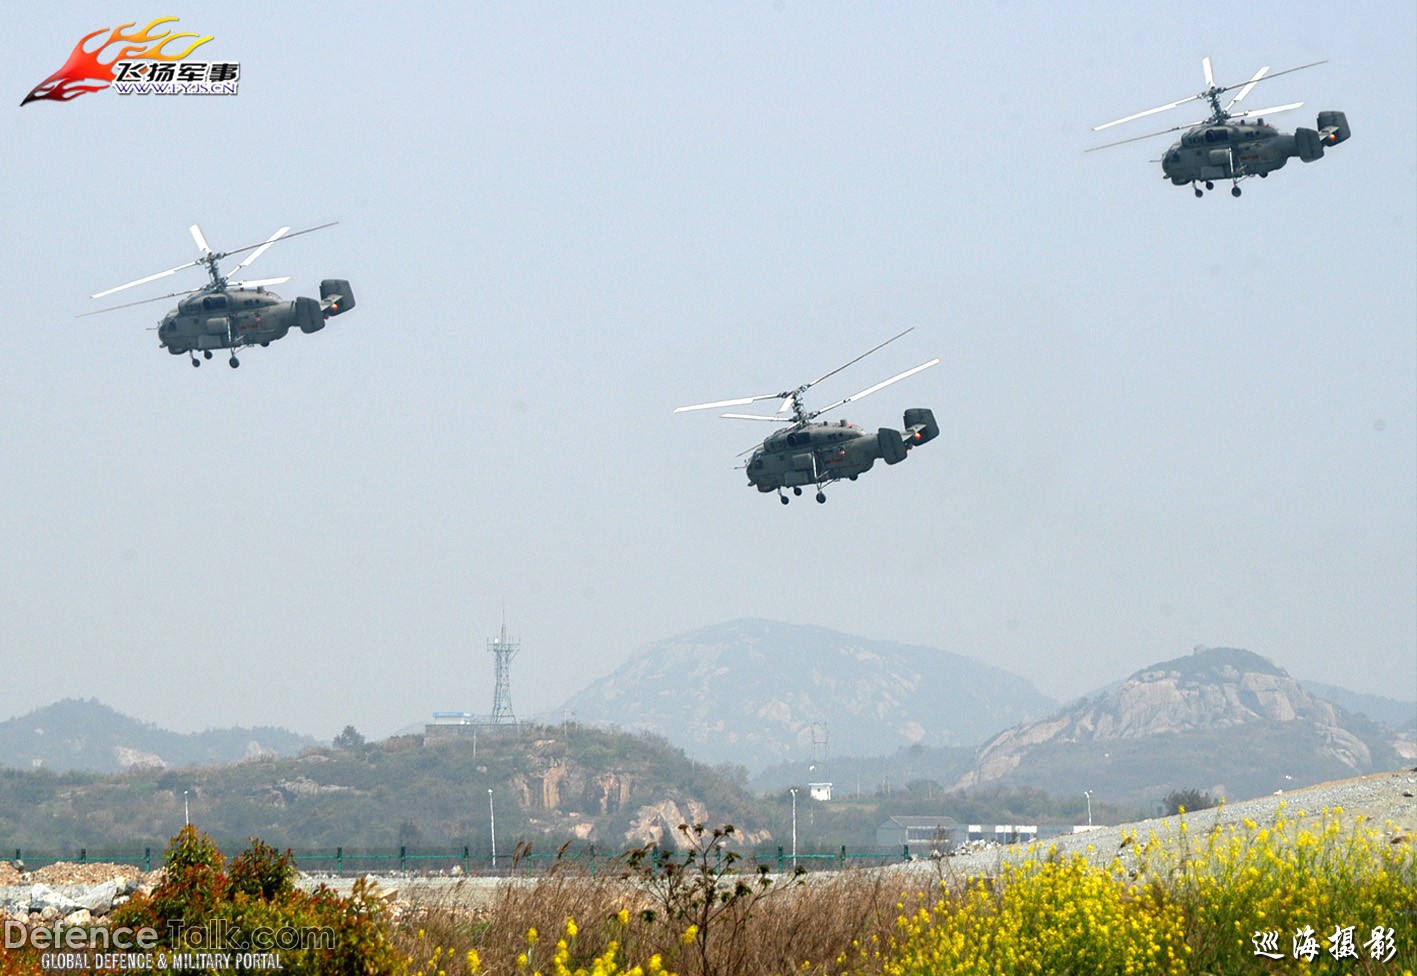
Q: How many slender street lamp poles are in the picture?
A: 4